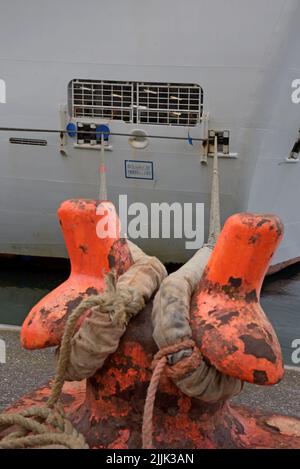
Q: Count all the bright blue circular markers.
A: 2